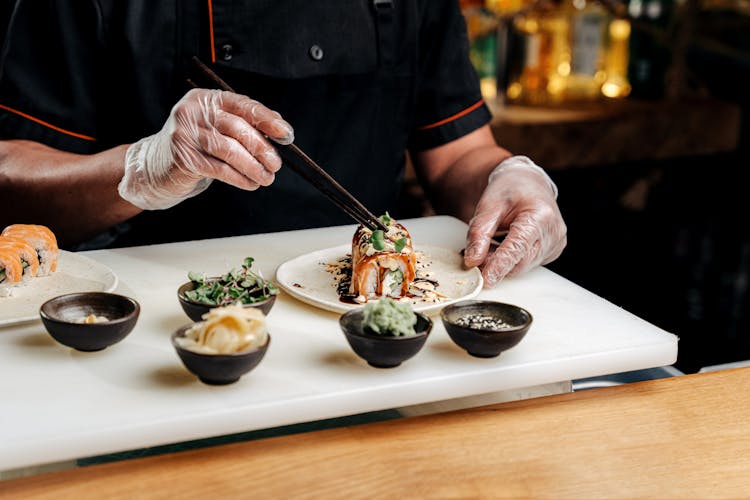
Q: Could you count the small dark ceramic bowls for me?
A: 5